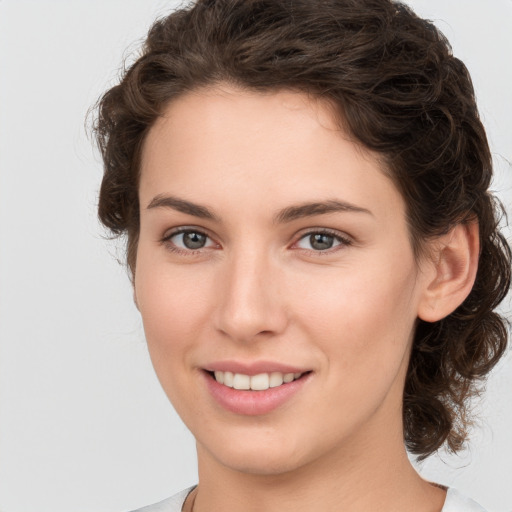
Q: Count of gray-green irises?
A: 2